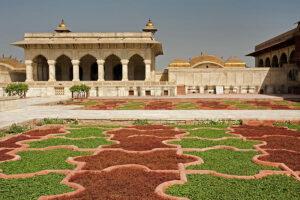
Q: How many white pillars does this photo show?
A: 6